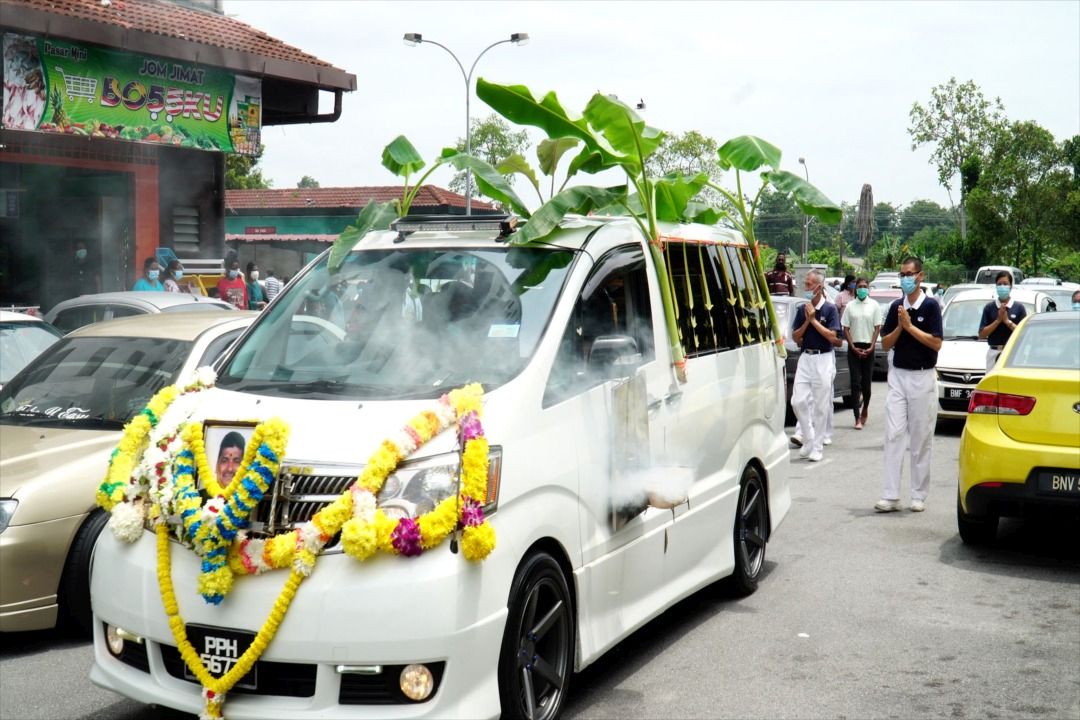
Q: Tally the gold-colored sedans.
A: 1